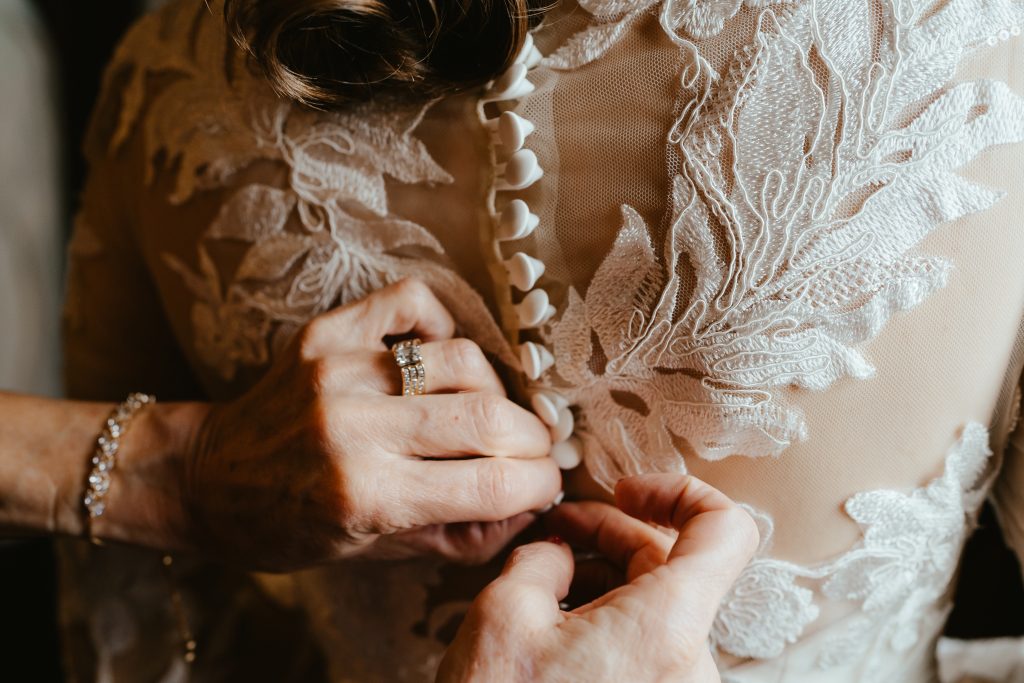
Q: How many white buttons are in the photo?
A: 11